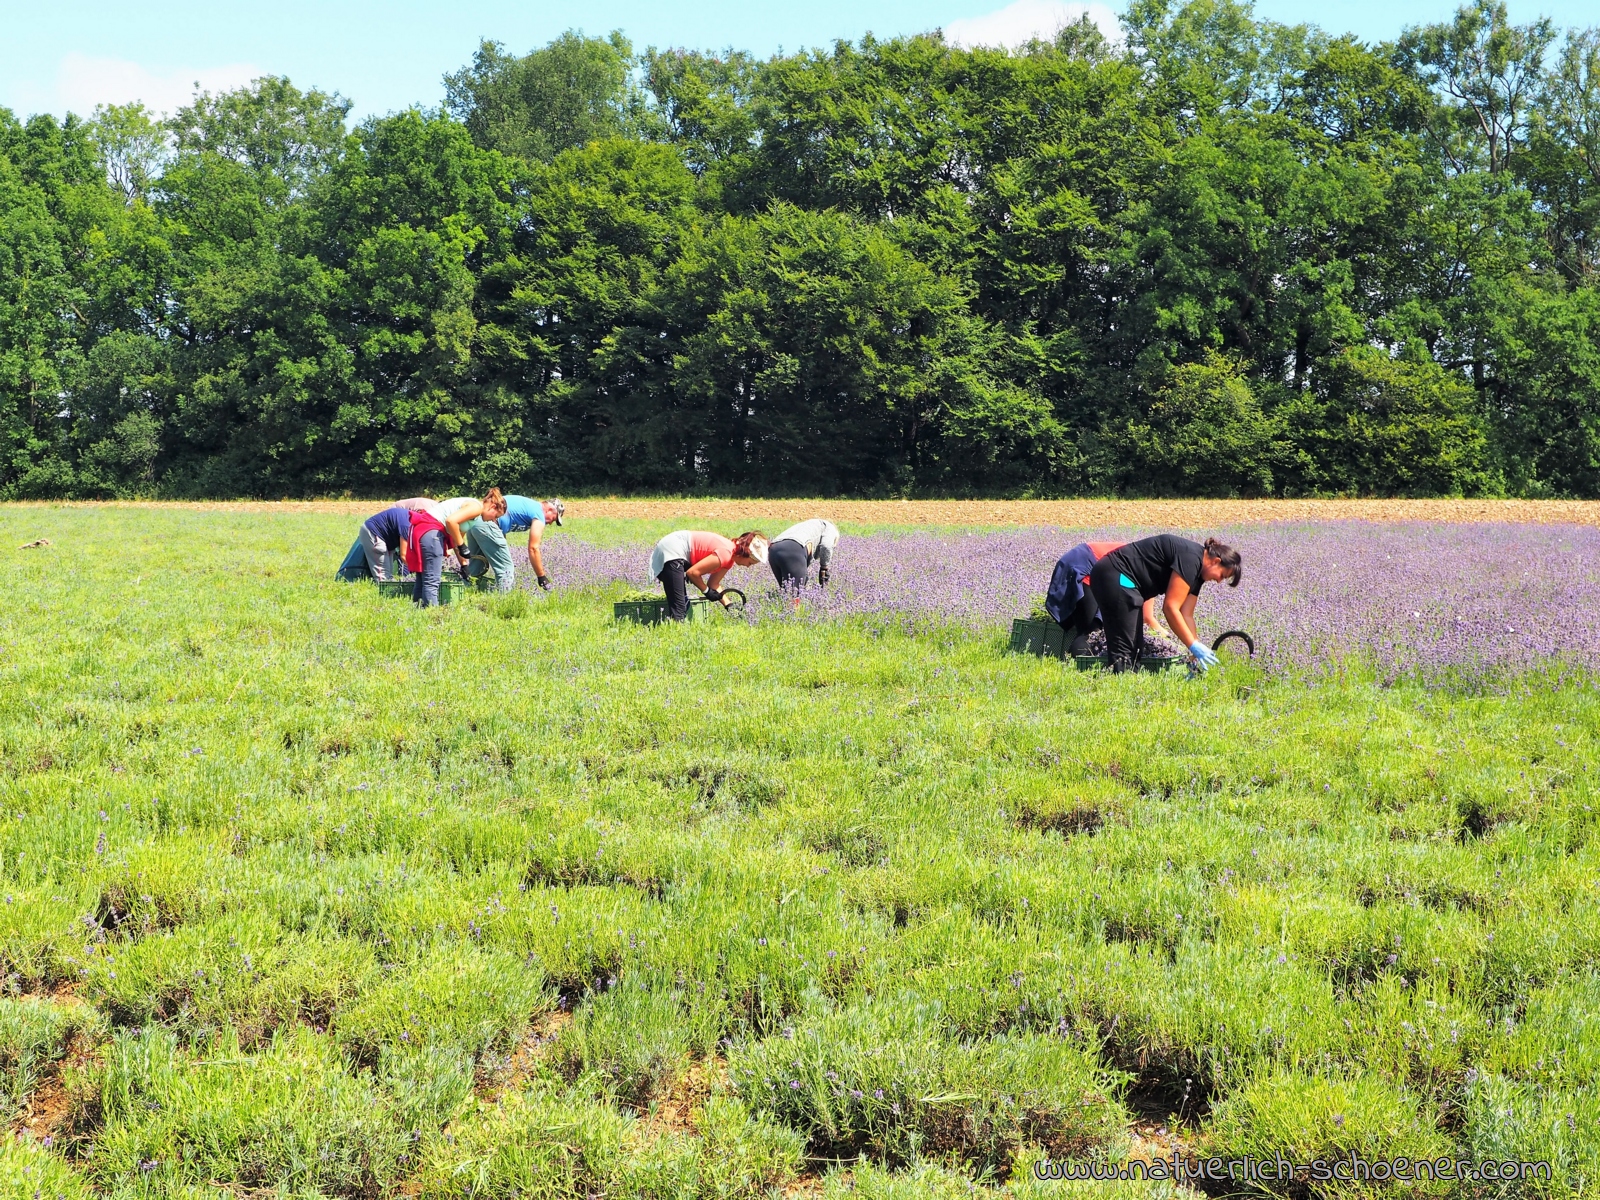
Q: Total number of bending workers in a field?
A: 8